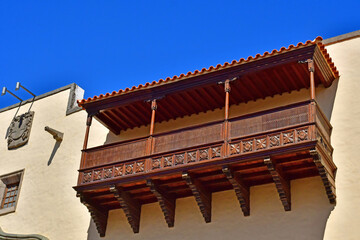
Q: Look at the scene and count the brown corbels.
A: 7